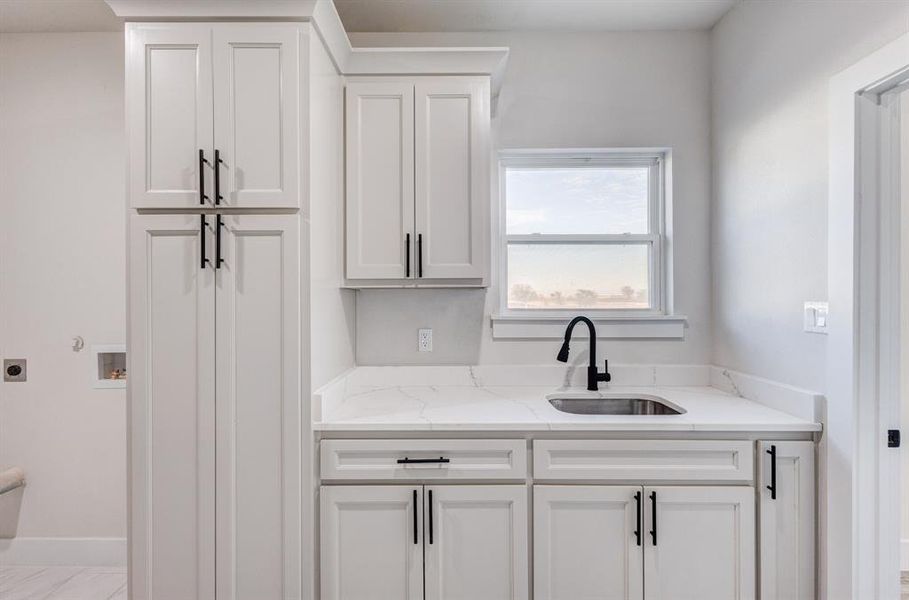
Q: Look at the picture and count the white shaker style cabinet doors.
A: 11